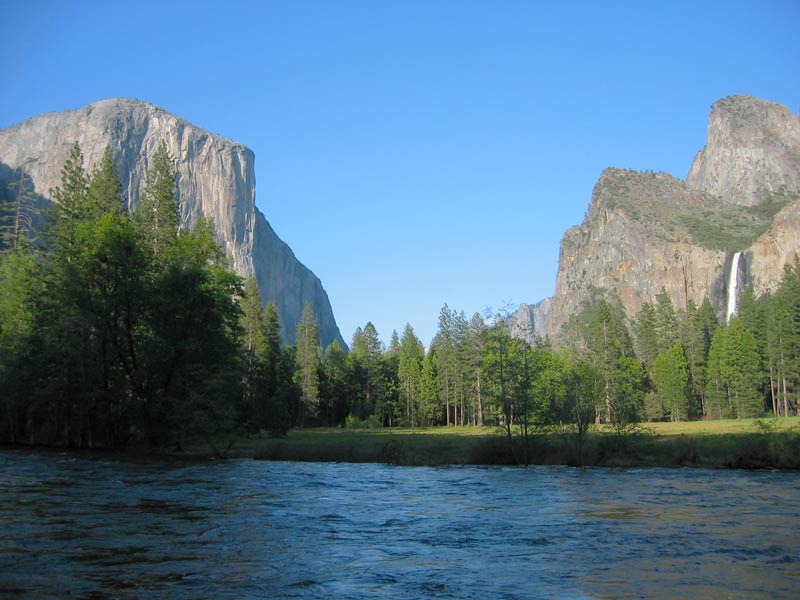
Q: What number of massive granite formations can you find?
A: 2